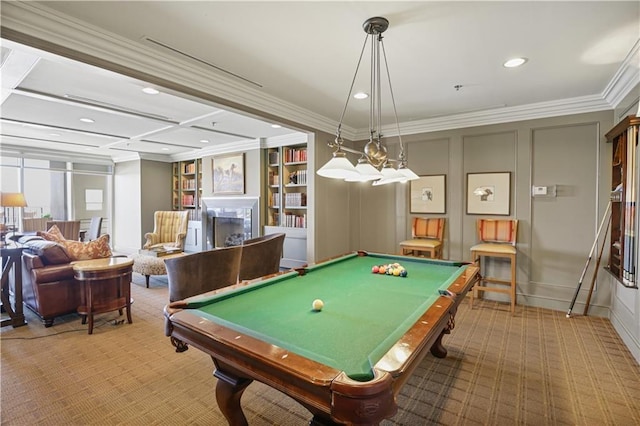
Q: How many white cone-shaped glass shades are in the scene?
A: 4